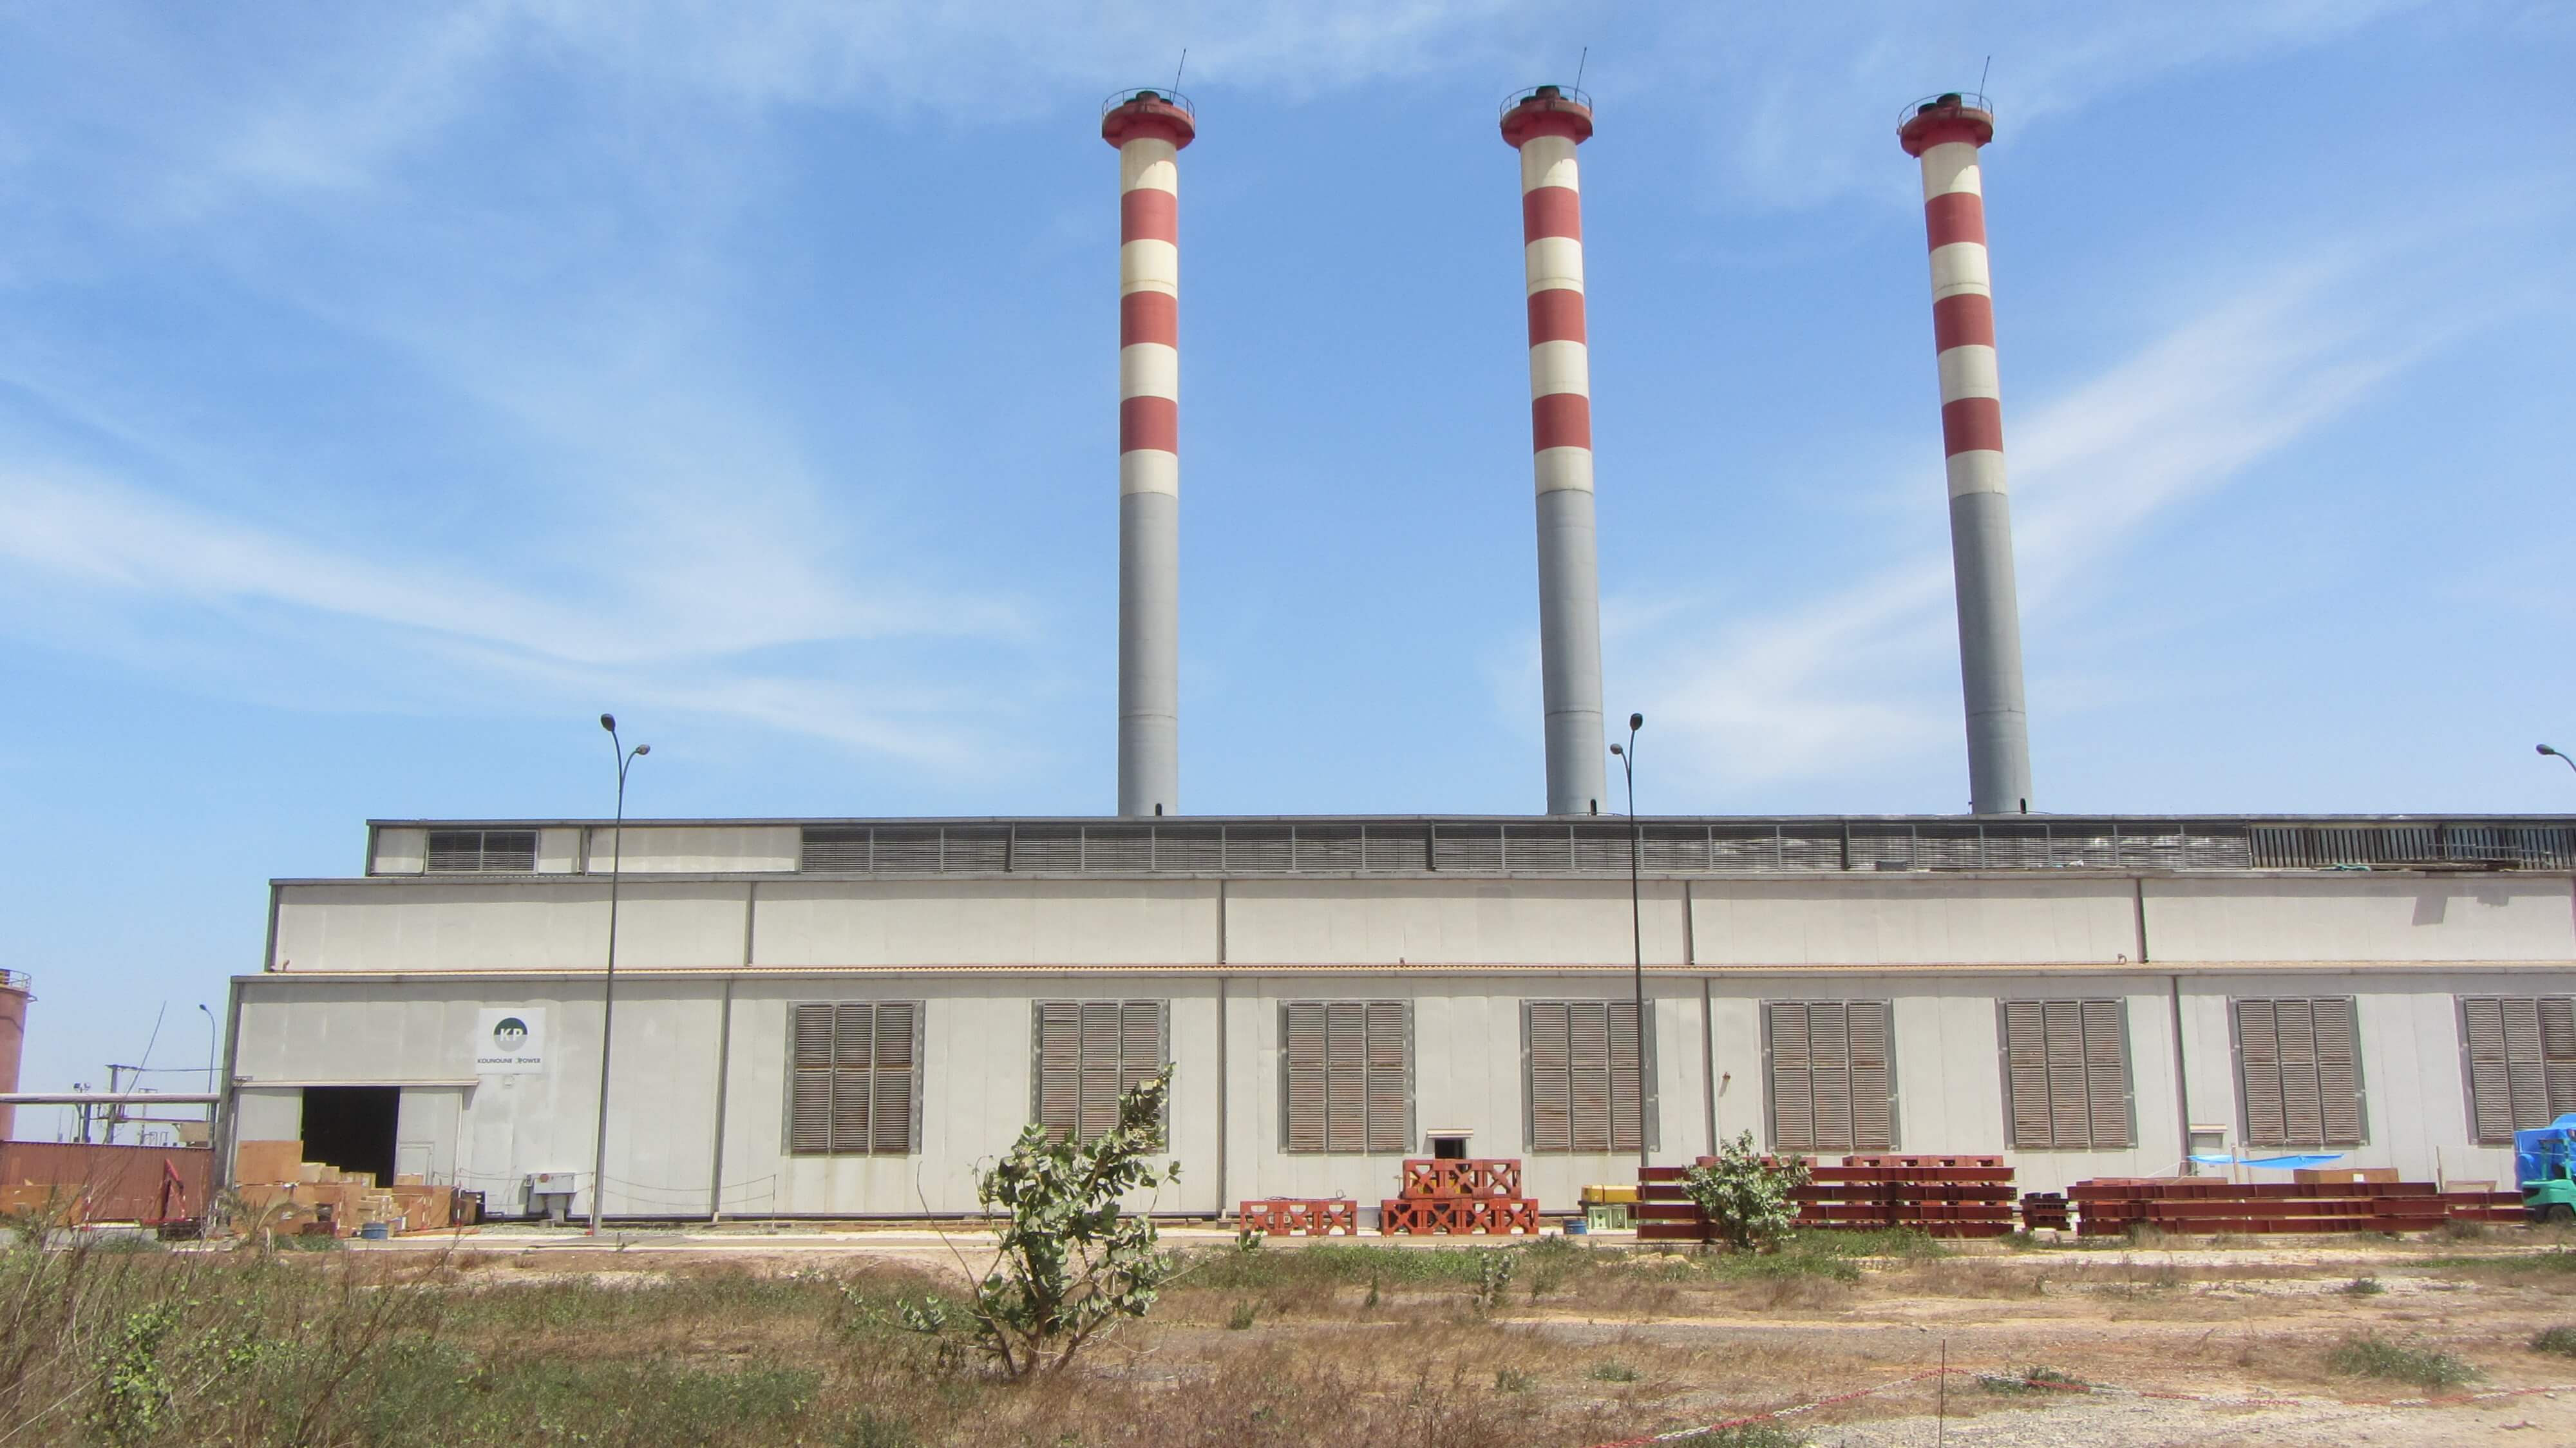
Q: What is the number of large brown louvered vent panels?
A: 8